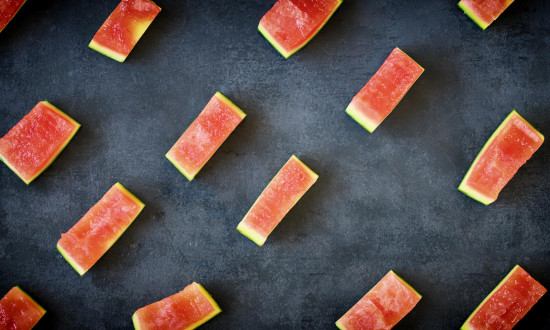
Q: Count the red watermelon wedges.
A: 14